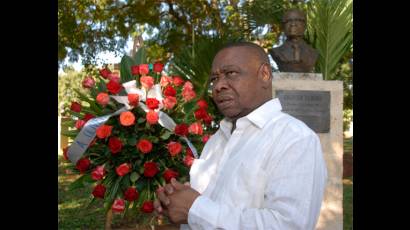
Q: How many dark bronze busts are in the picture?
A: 1